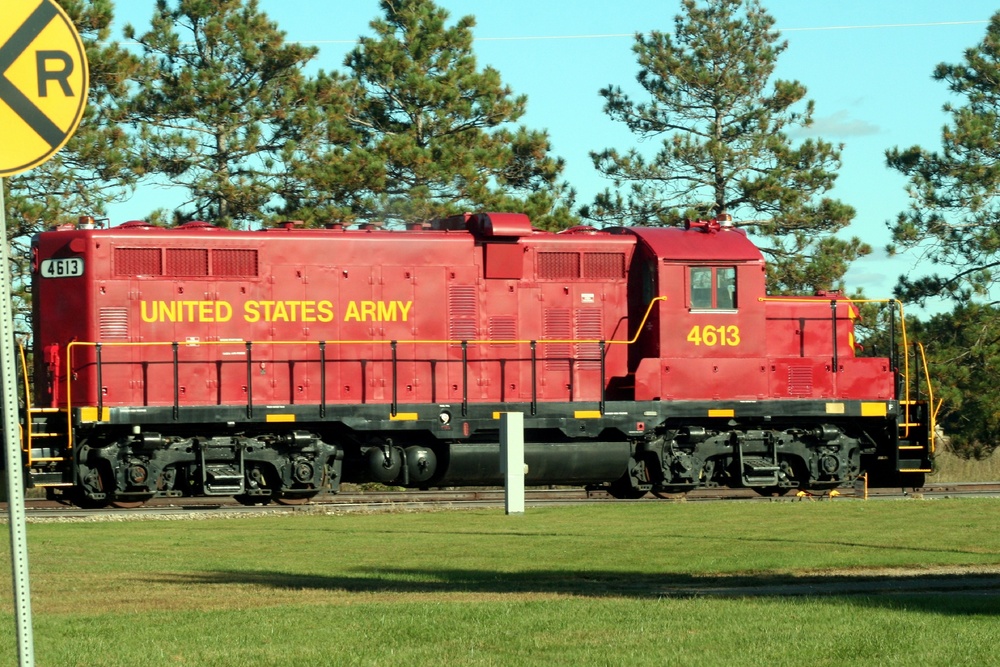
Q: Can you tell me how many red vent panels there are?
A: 11